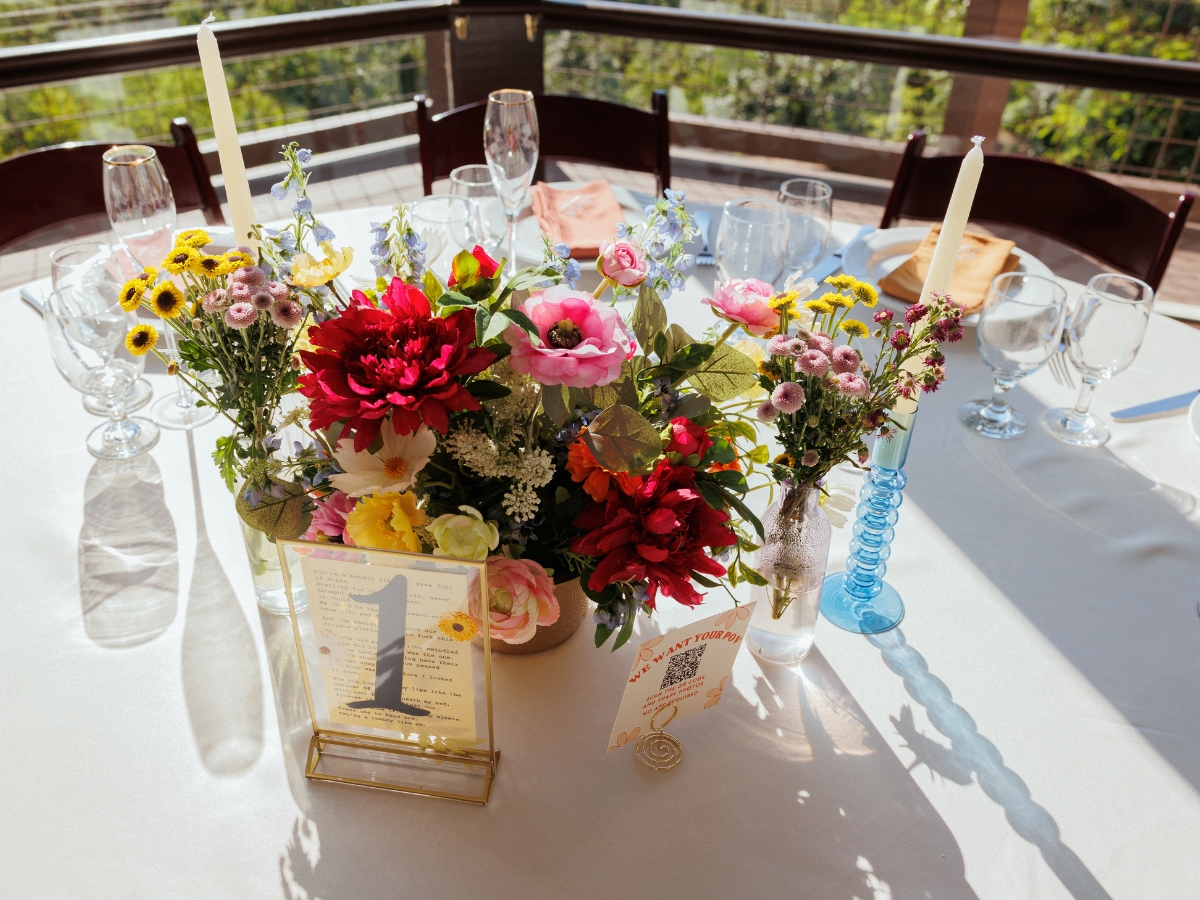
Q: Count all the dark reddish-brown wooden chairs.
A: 3